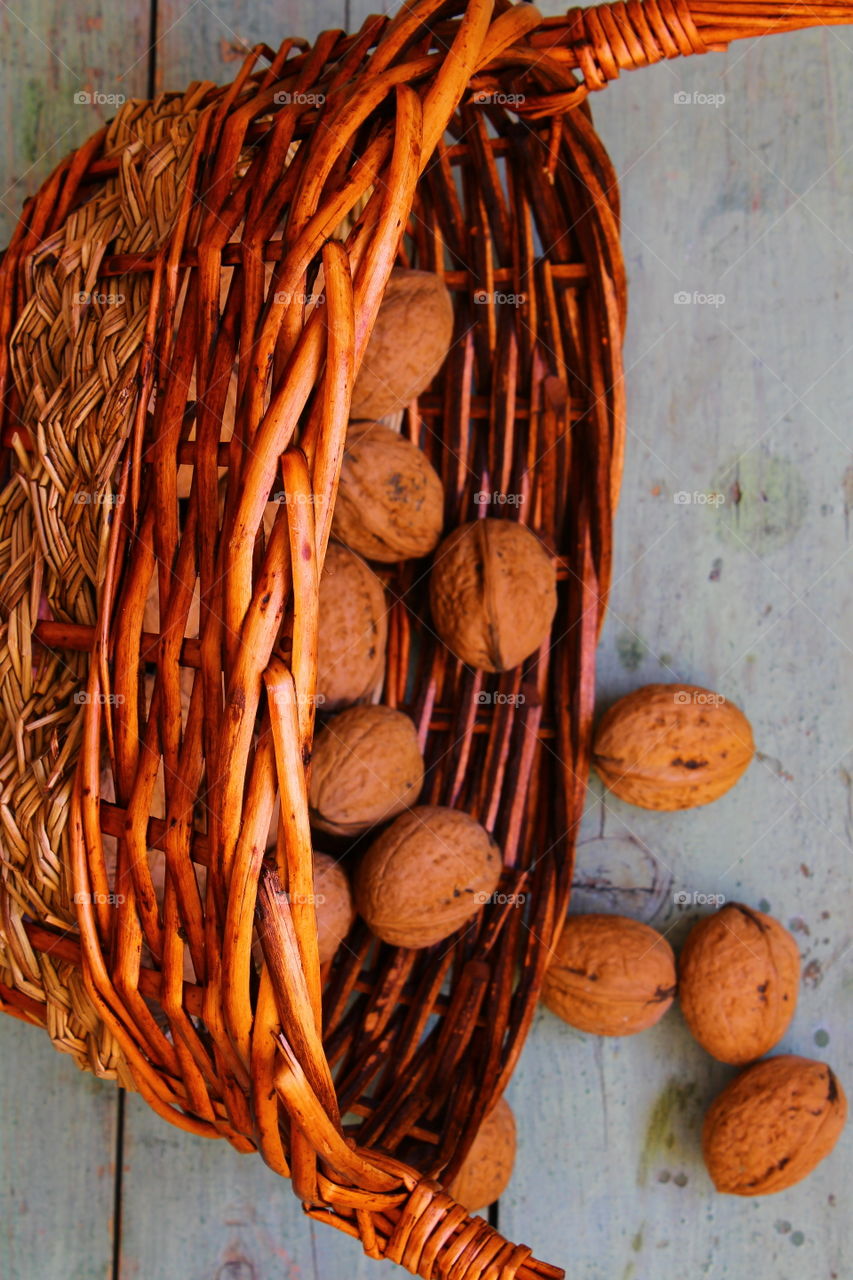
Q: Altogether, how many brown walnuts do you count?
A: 12